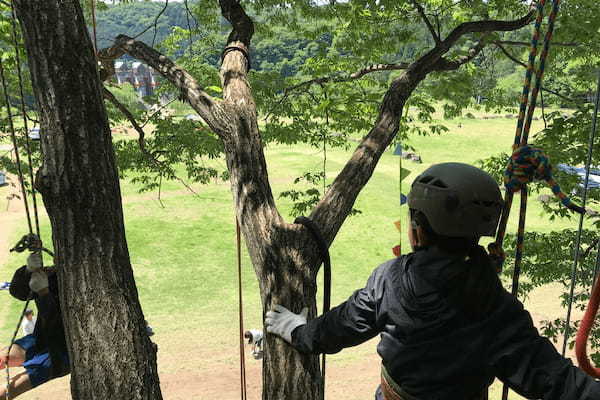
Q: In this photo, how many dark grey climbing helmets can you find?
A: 1